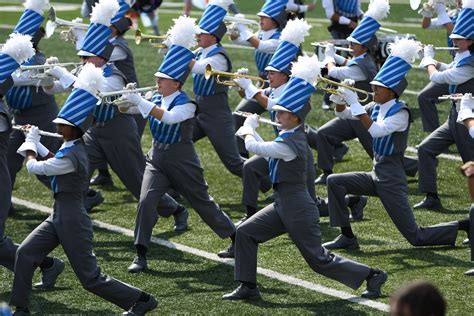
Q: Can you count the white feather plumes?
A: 11